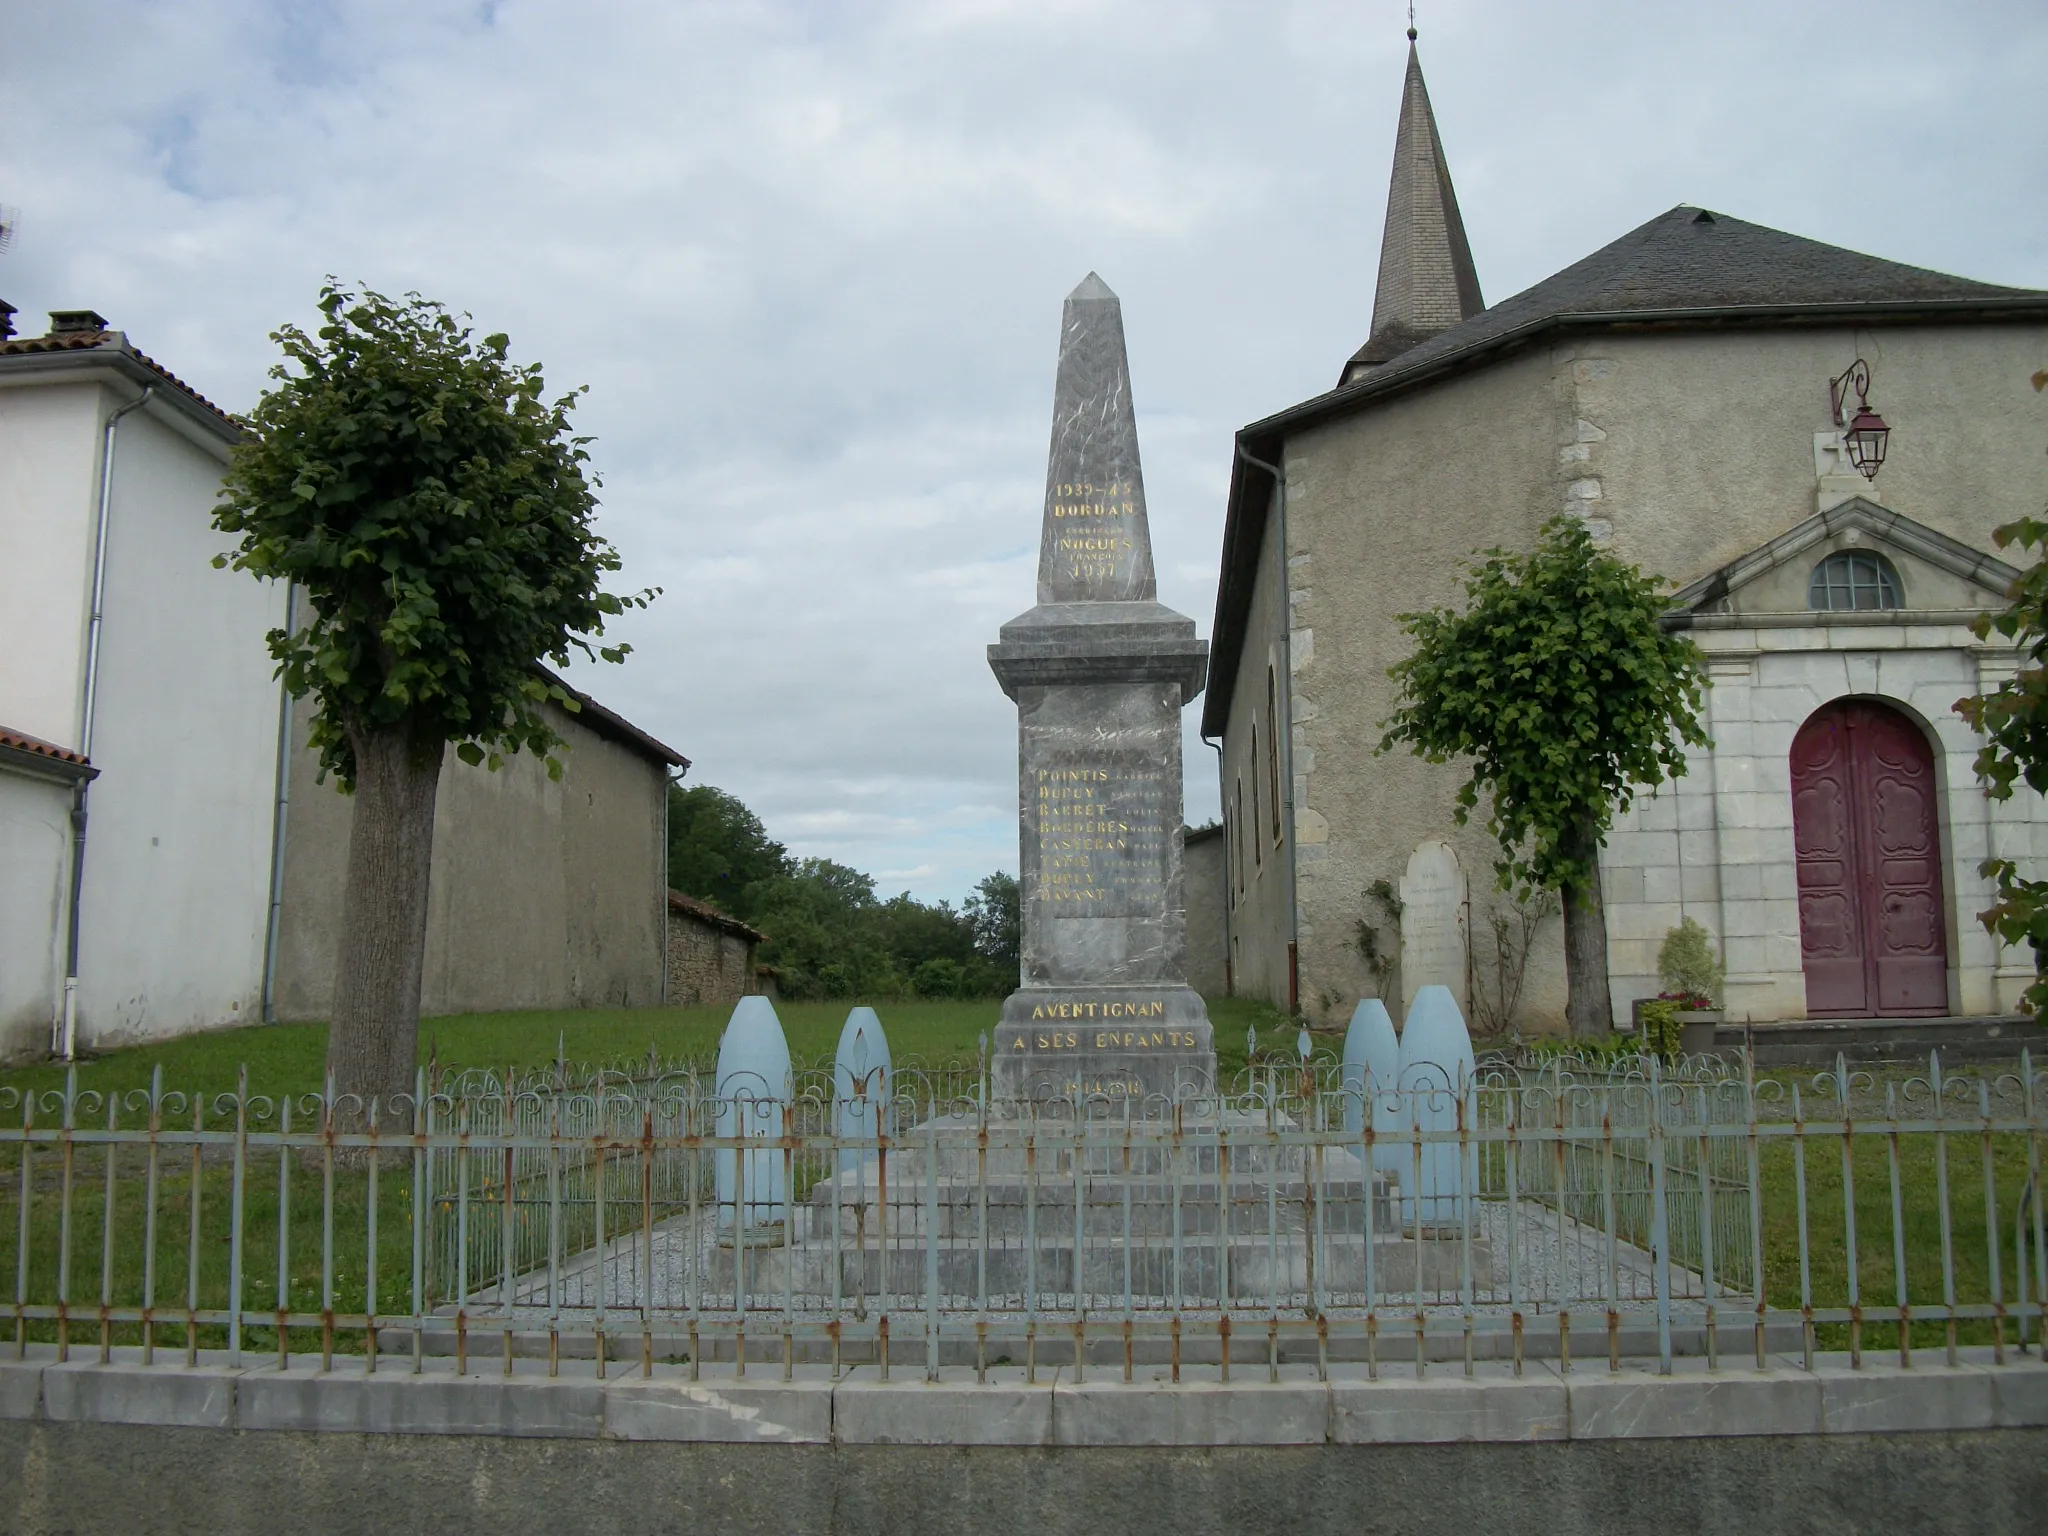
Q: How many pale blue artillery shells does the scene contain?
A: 4